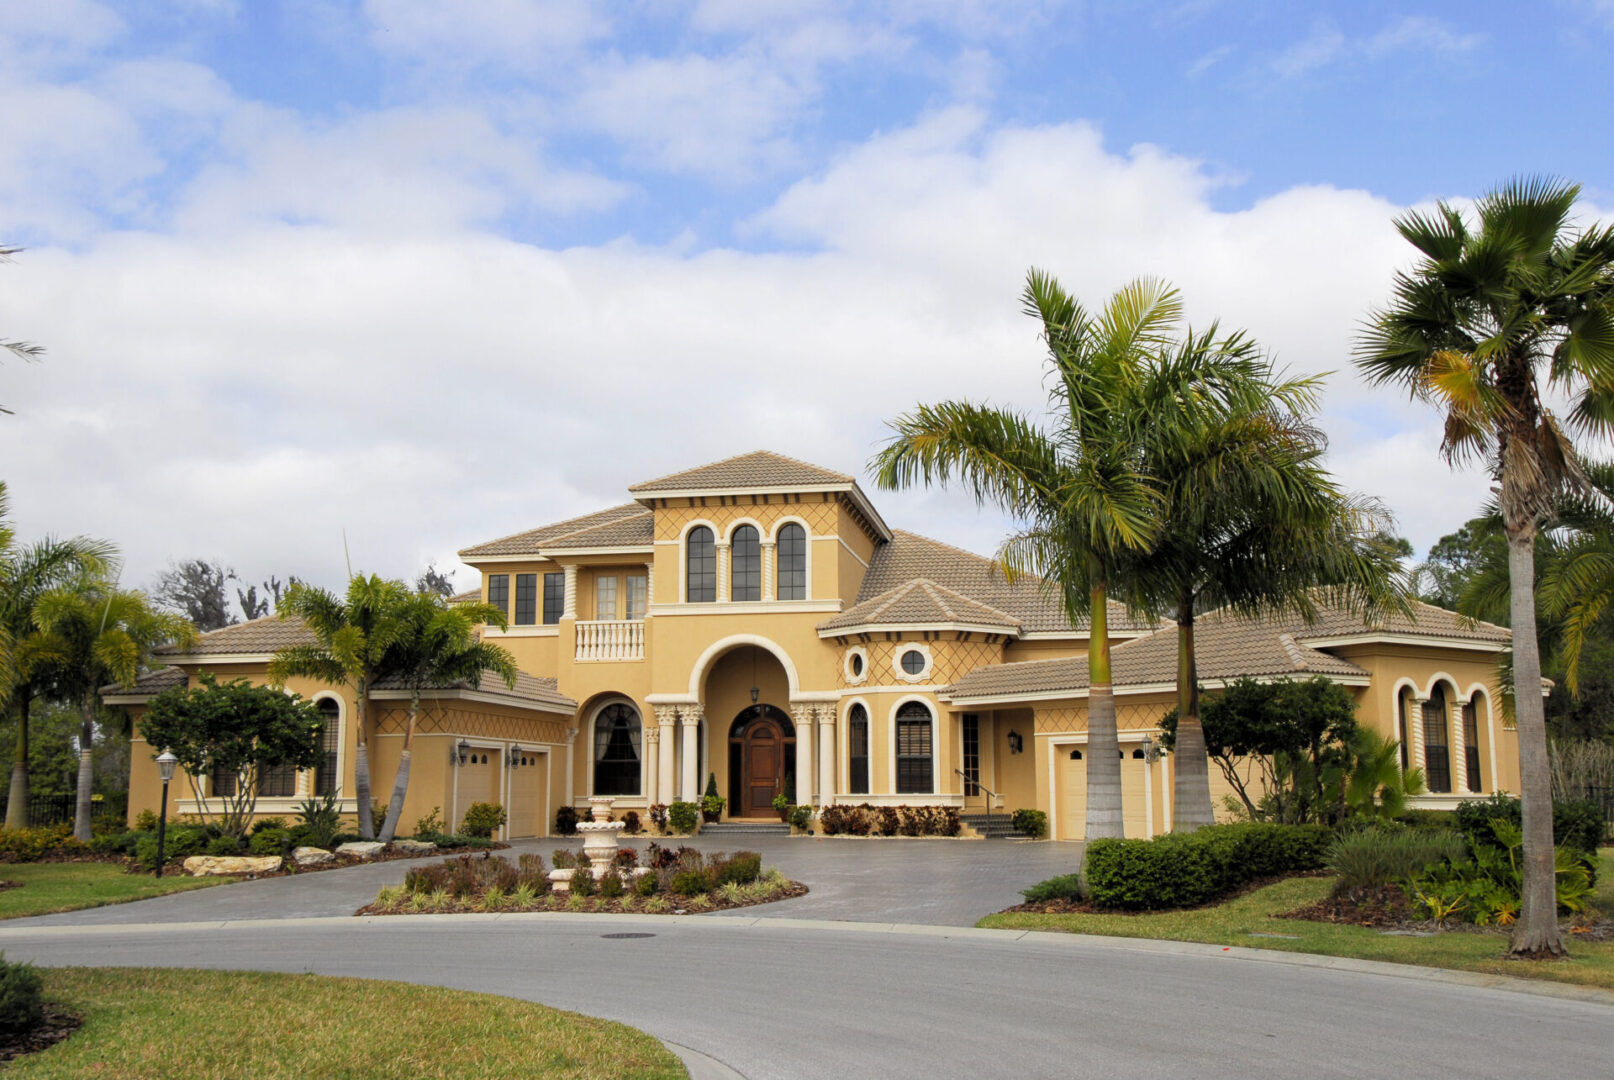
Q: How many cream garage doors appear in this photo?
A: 4